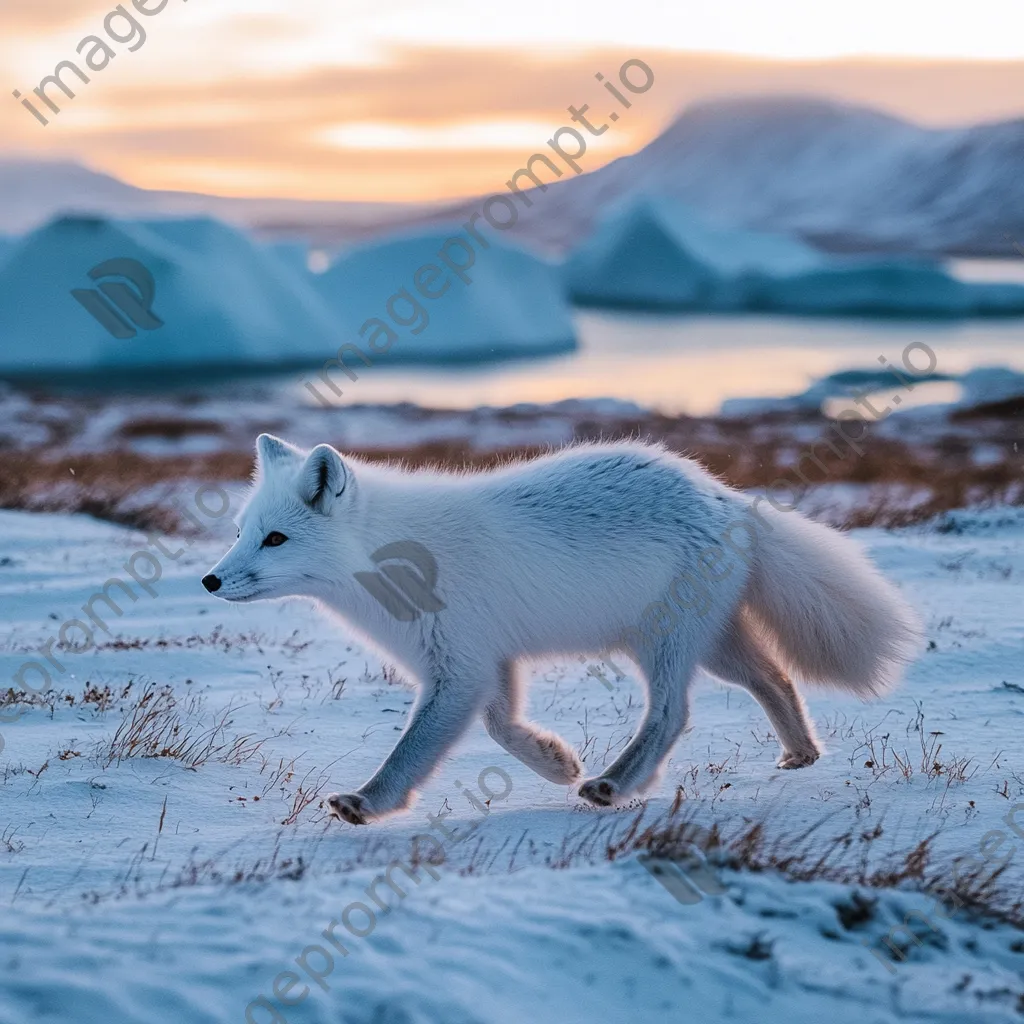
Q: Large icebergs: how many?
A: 3